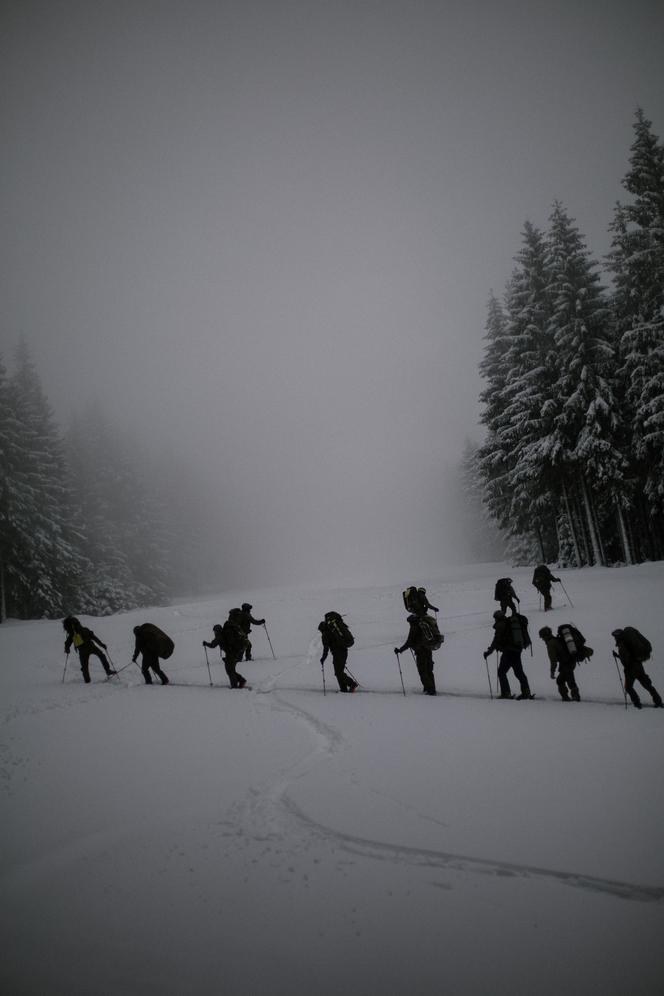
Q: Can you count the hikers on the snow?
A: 12